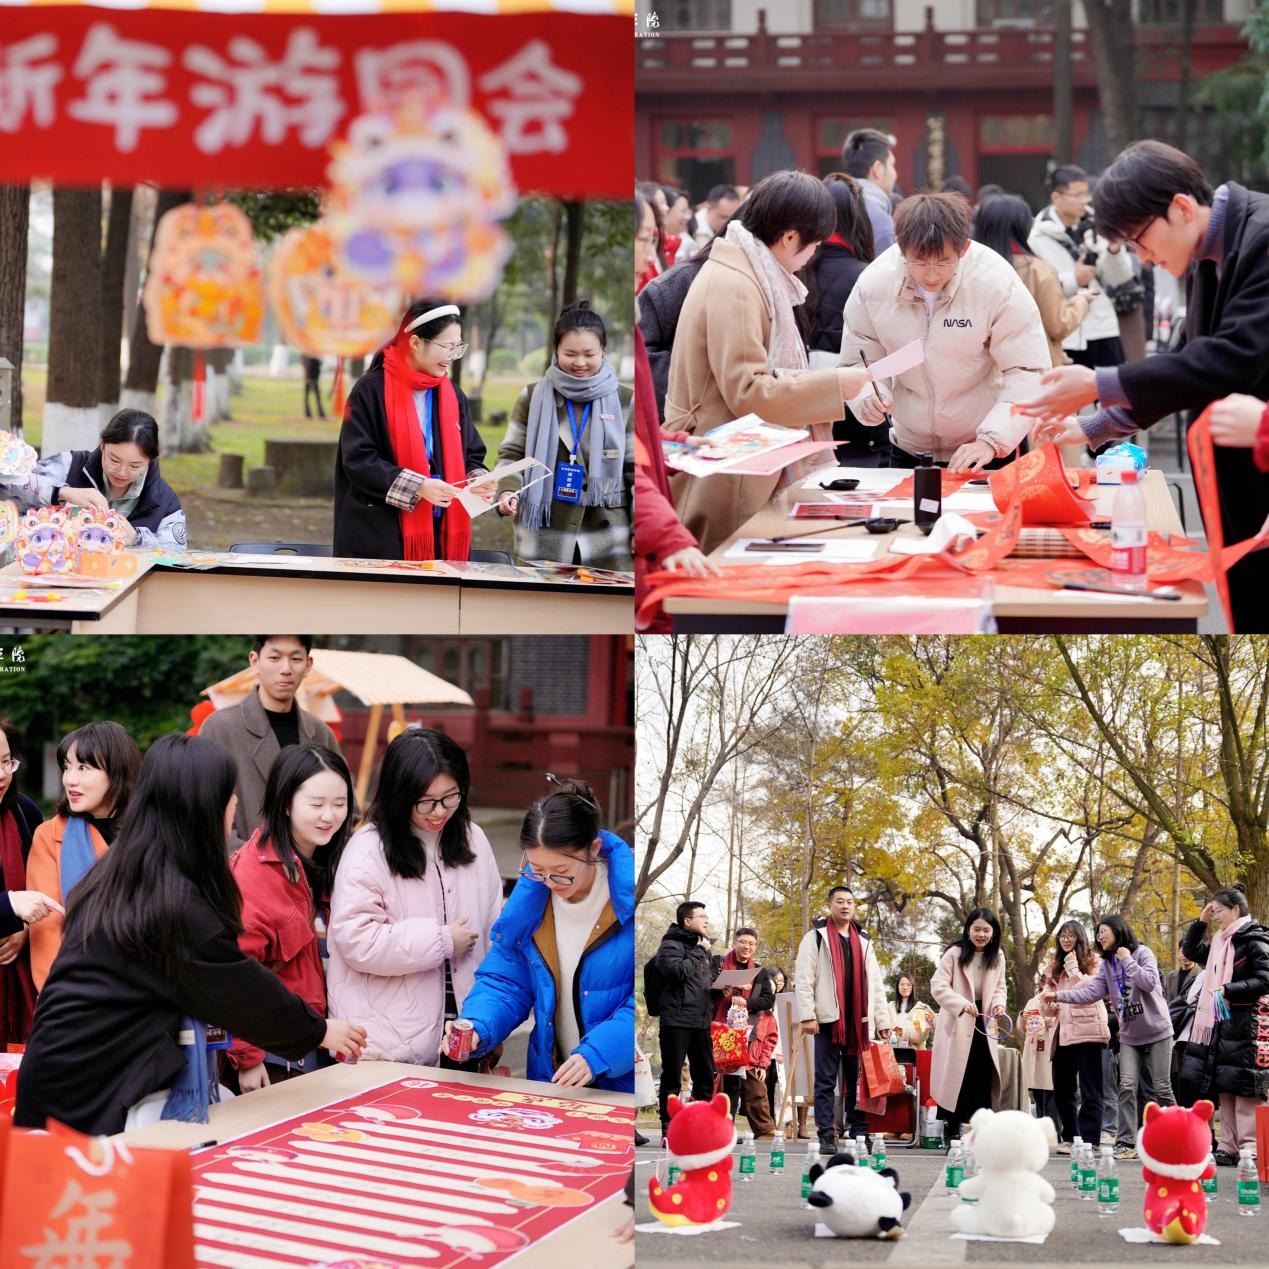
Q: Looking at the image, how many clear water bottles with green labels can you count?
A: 14